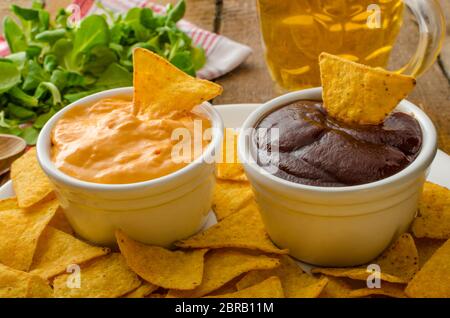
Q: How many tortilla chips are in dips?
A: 2